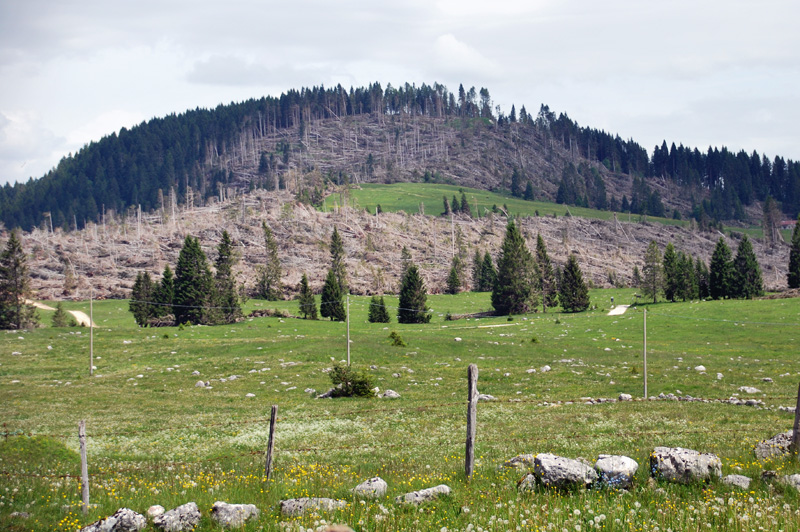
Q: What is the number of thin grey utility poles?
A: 3